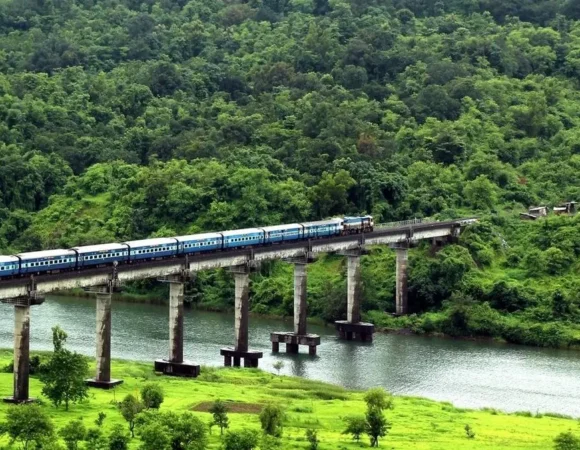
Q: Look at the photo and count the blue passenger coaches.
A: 8